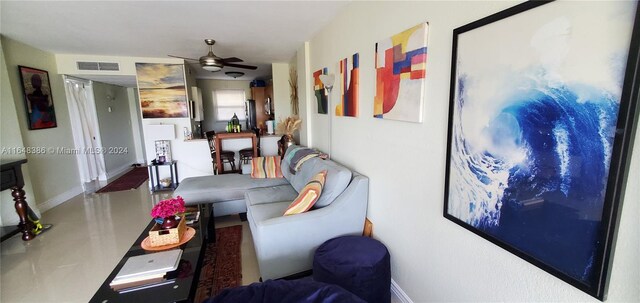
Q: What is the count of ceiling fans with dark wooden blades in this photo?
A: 1